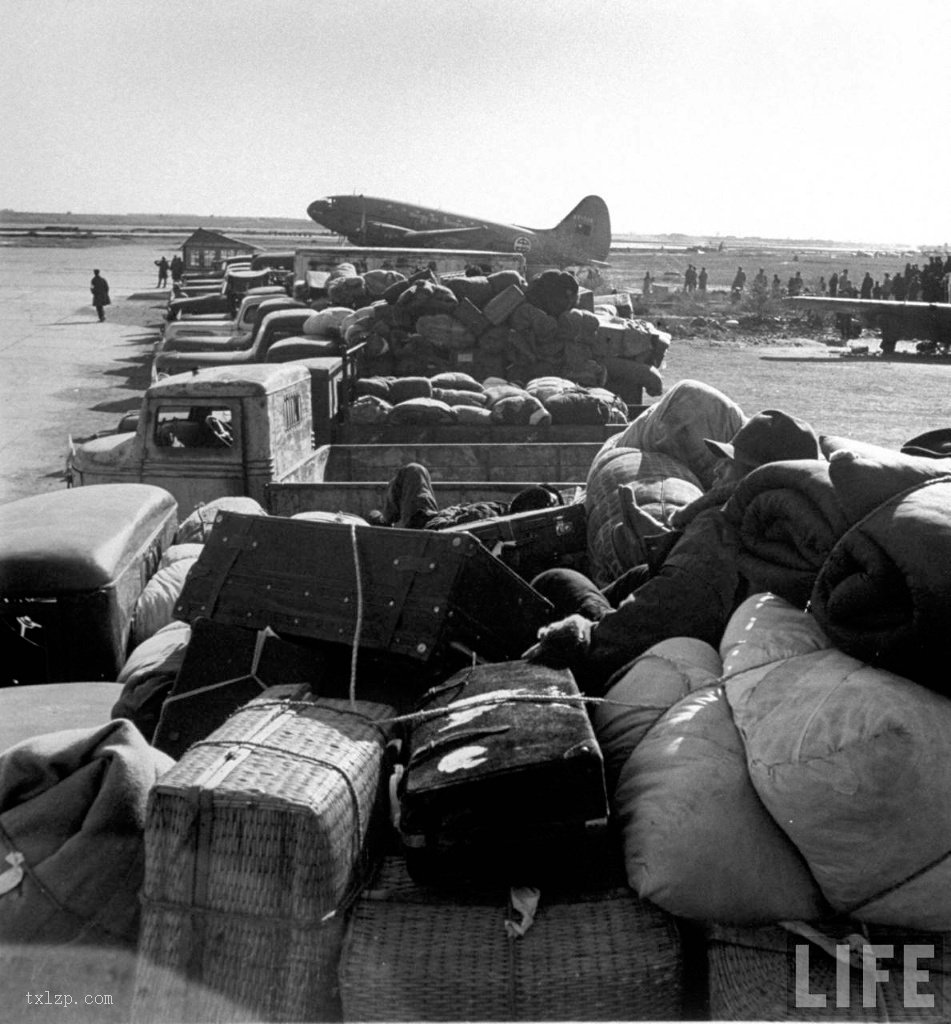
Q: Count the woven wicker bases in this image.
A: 3